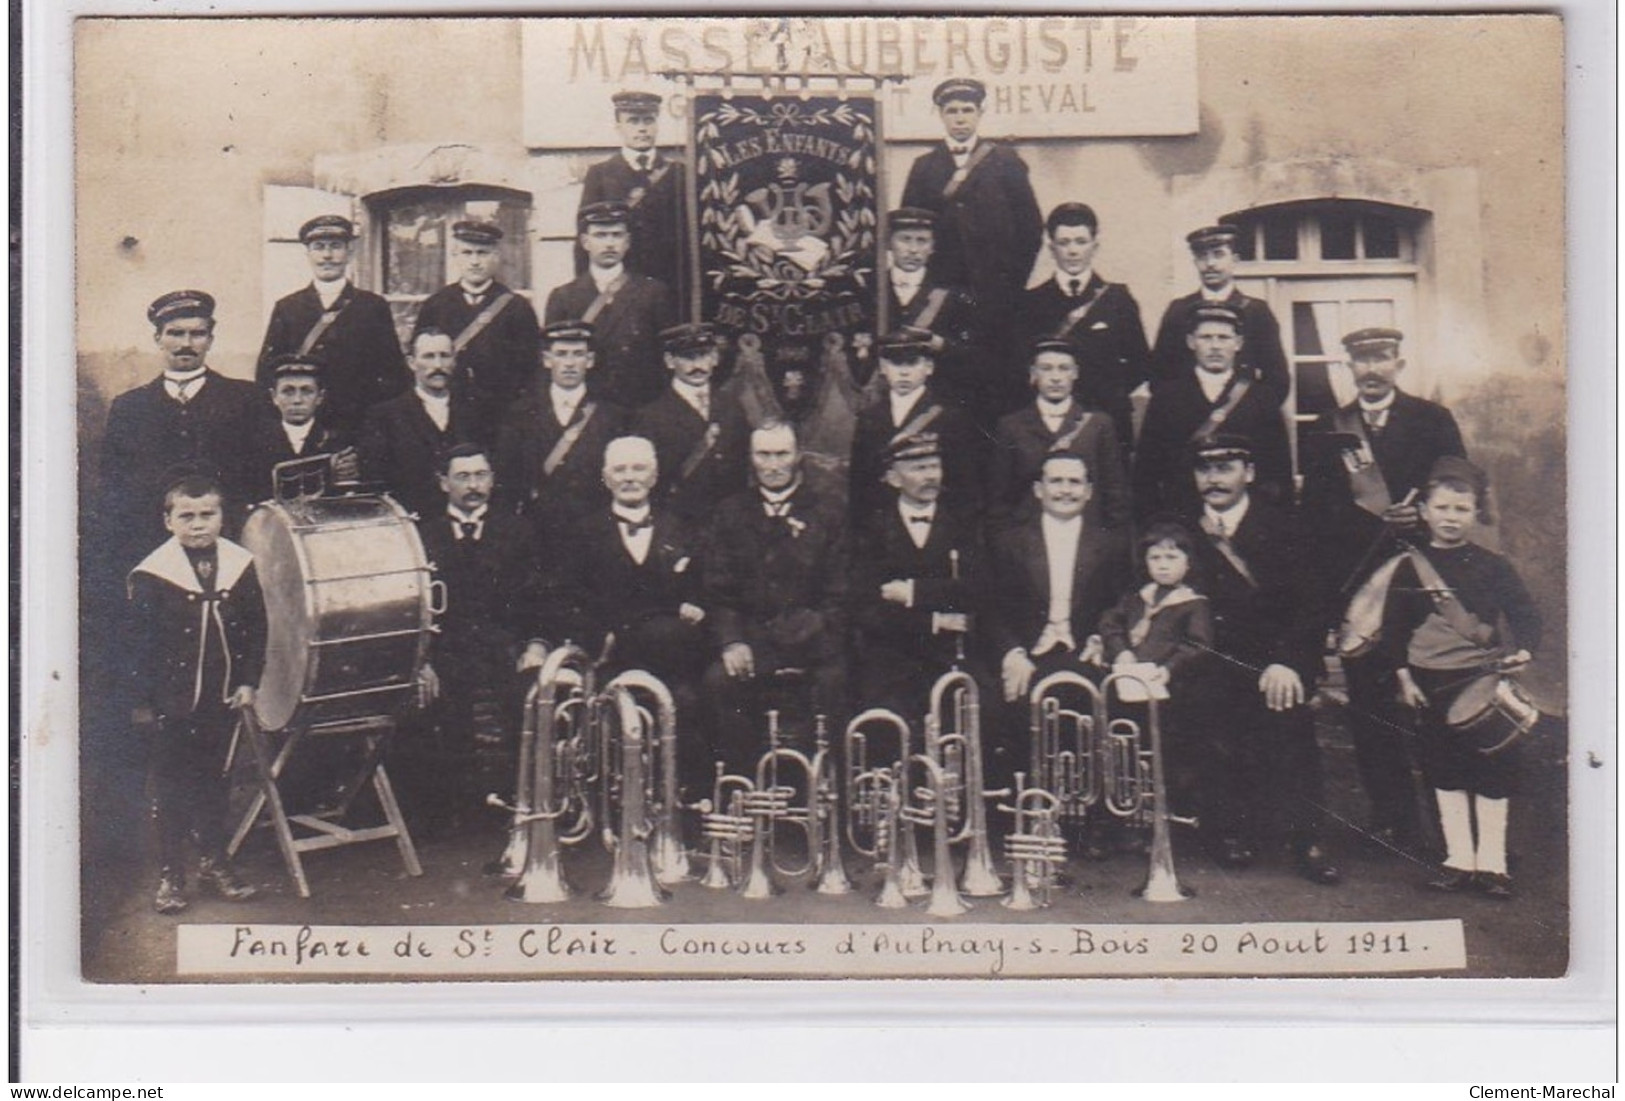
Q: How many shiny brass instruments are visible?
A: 14